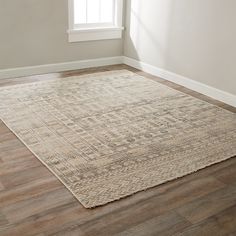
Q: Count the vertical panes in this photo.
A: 3